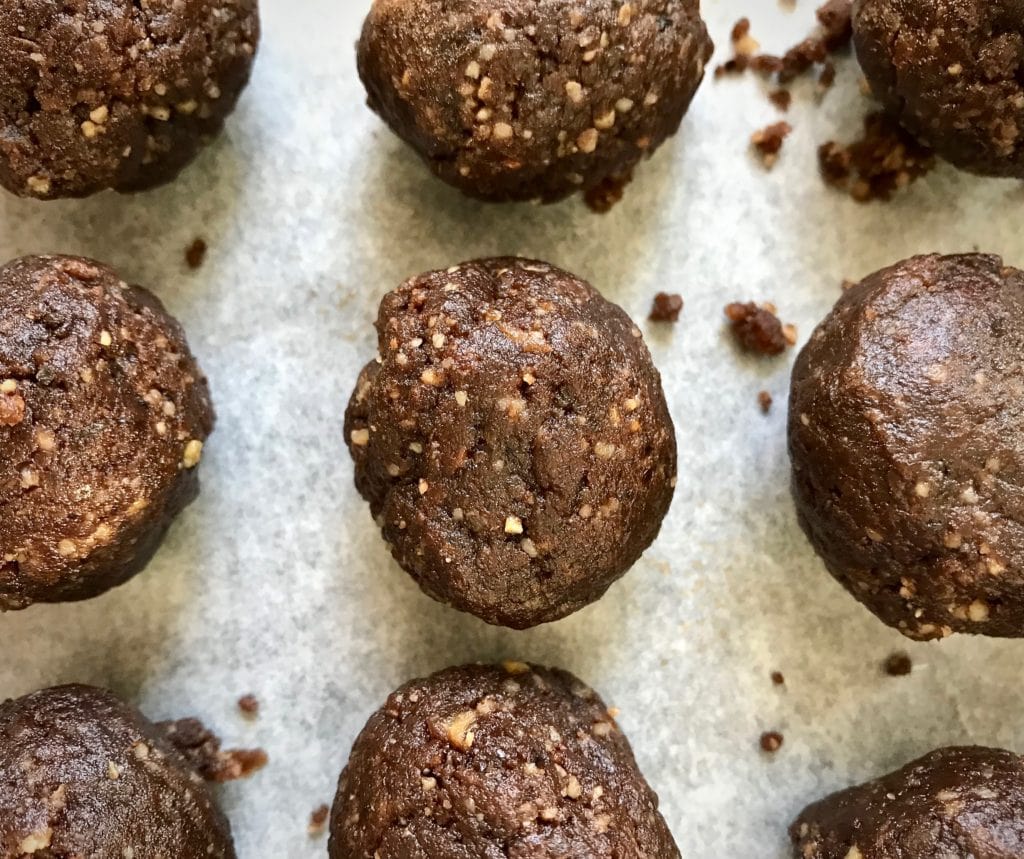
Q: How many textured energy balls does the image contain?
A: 9